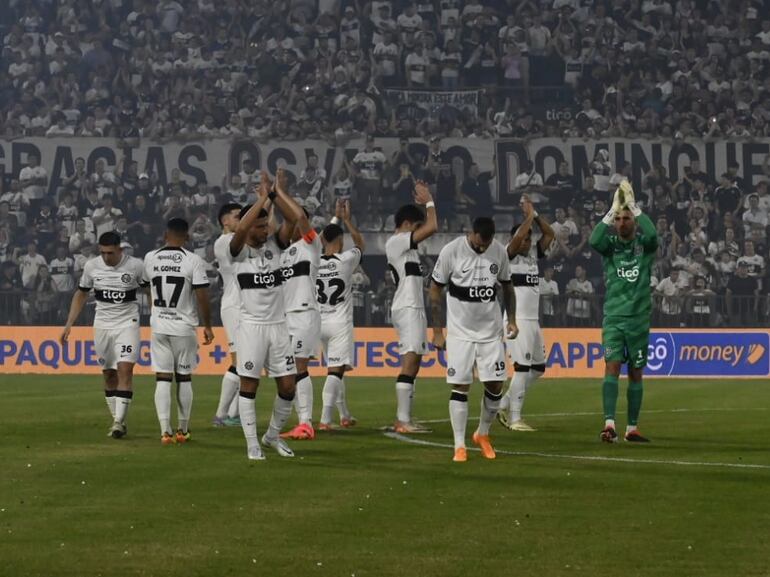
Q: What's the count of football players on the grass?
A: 10